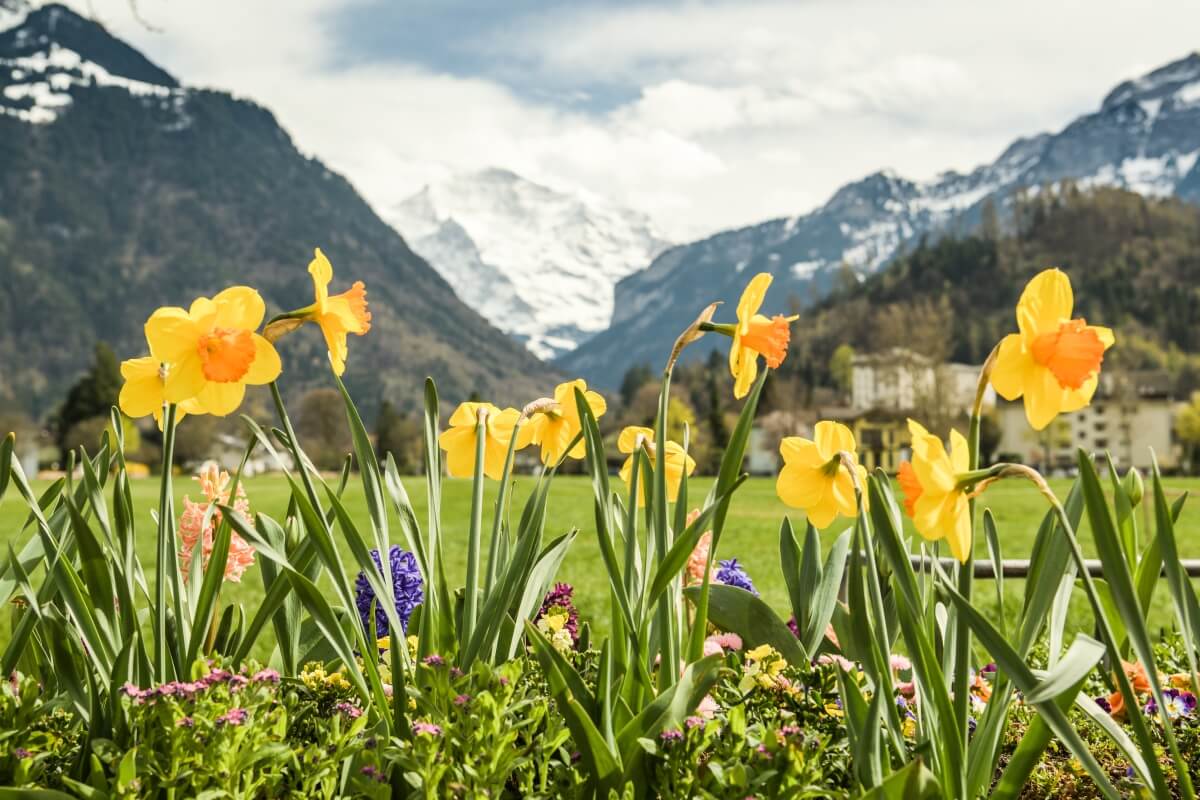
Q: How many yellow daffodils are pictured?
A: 10